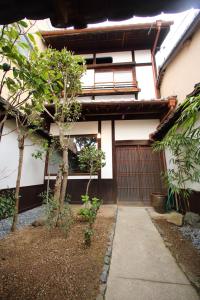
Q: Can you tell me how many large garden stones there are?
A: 2